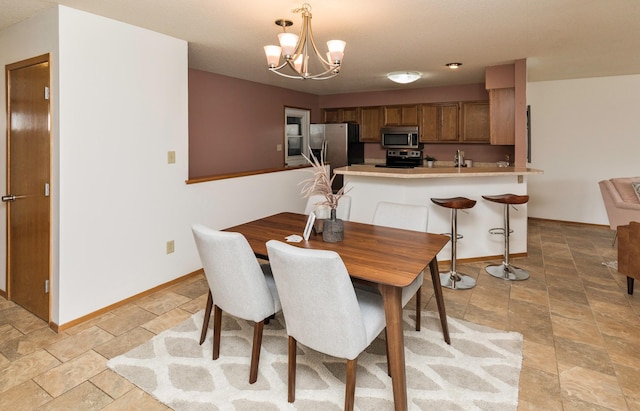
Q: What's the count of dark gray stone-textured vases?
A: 1